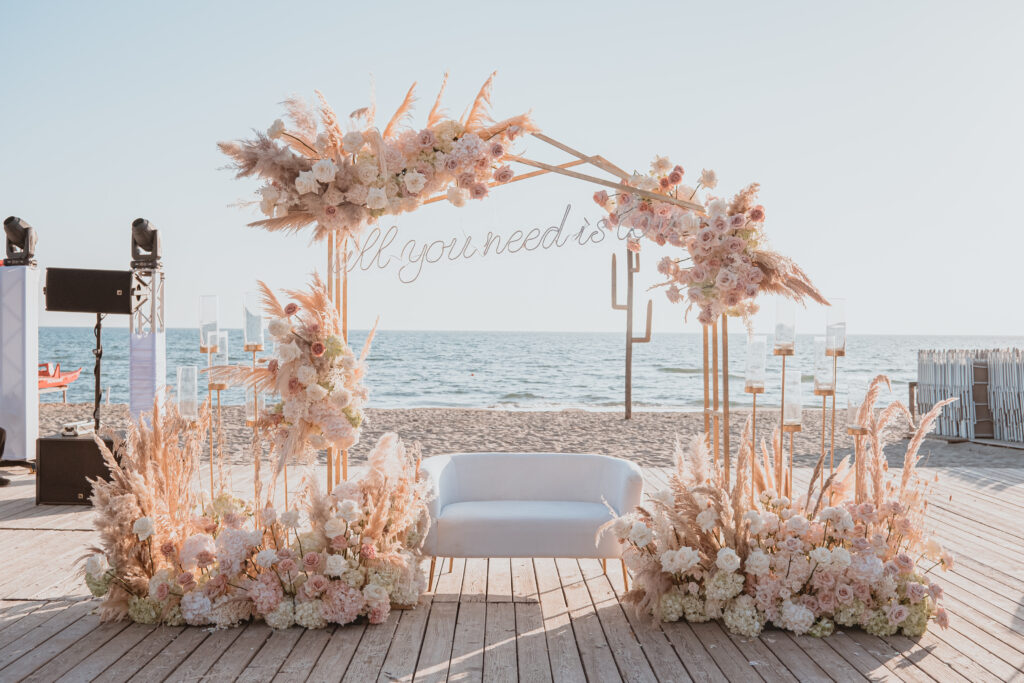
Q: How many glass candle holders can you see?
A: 11